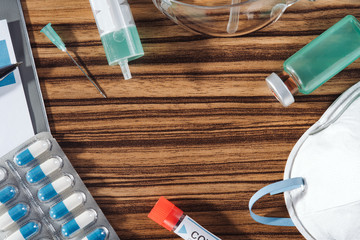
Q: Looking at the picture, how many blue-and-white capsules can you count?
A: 10